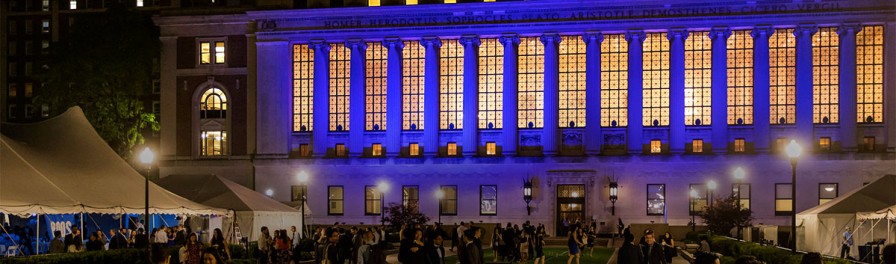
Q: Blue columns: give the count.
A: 14